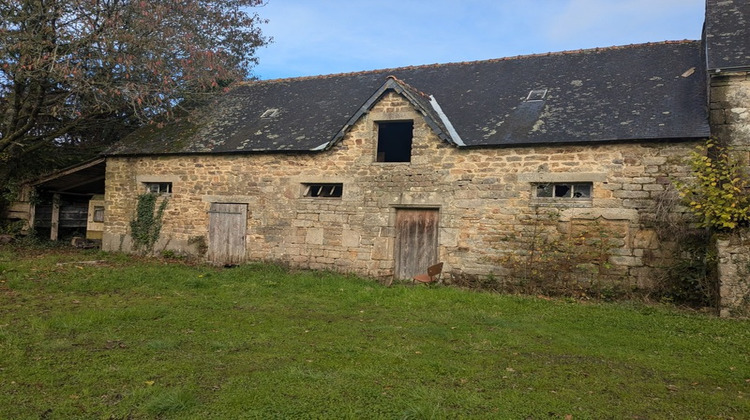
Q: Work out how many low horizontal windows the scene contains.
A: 3